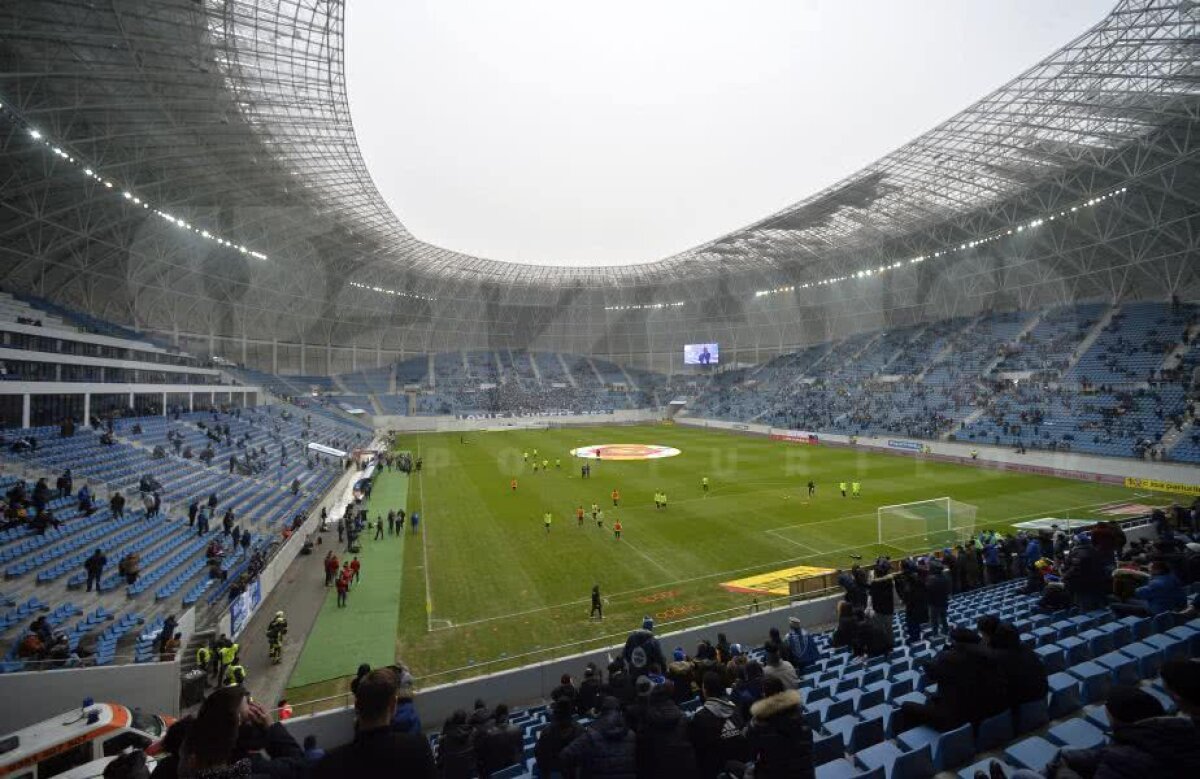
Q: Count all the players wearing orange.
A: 4